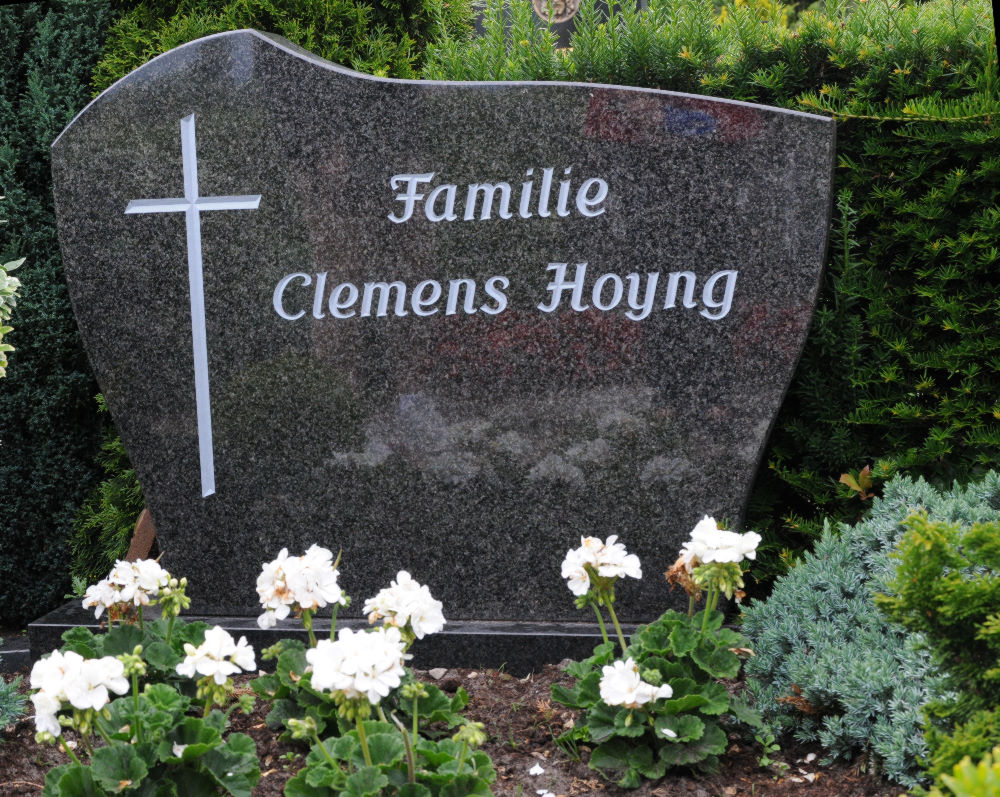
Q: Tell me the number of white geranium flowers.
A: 9